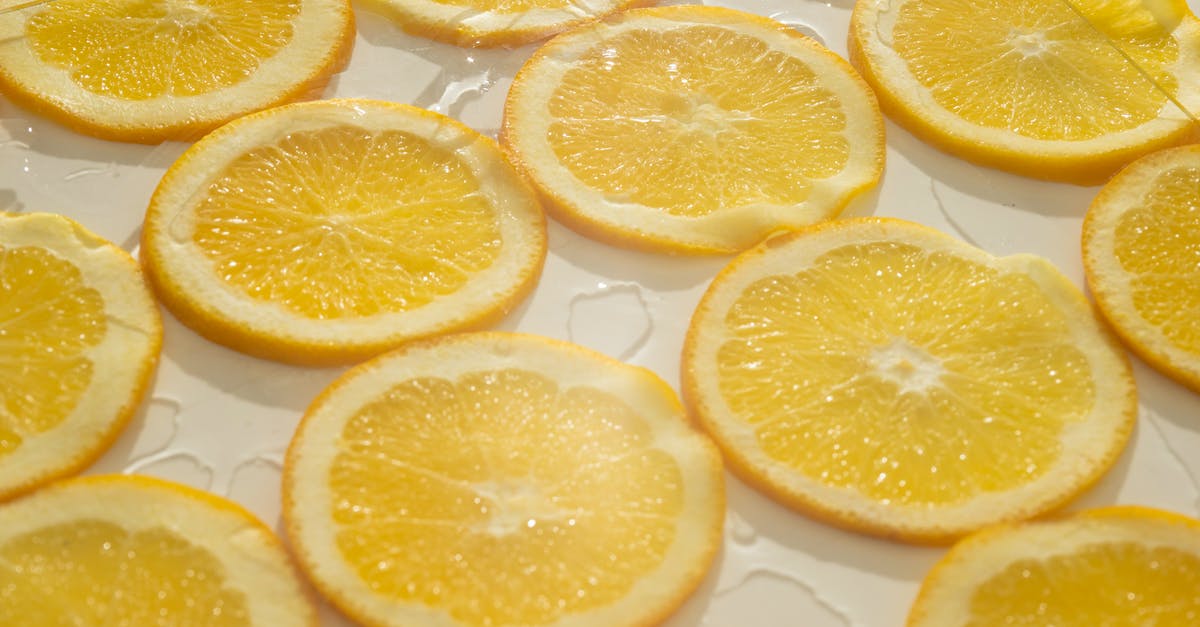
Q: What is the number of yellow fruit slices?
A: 11